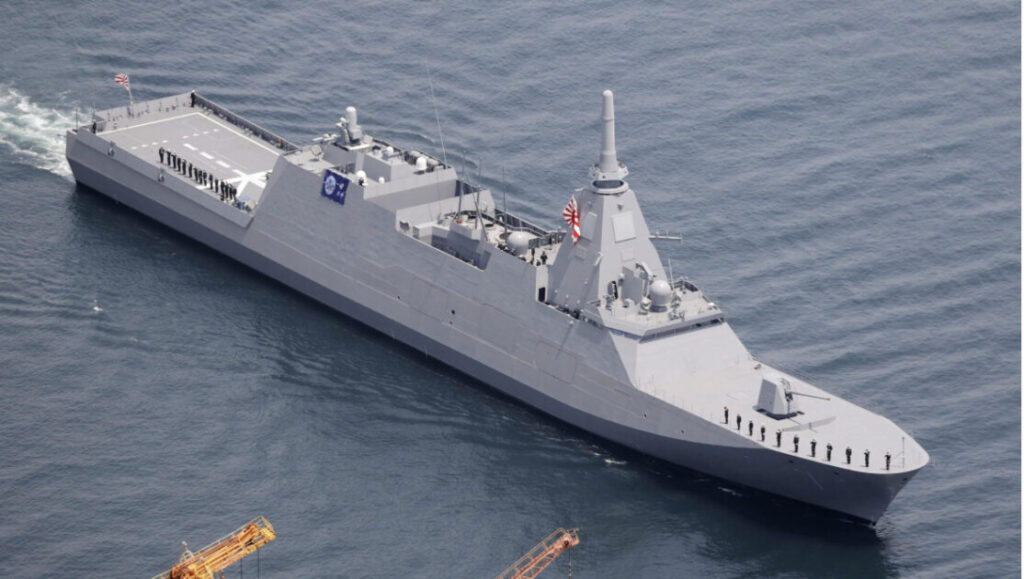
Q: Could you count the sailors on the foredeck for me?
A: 11